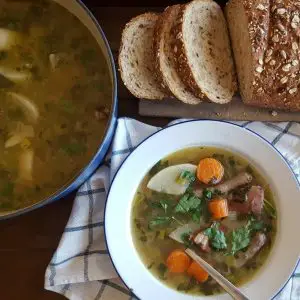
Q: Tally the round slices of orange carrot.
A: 4